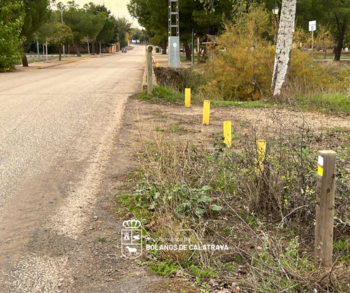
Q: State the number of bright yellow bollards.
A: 4